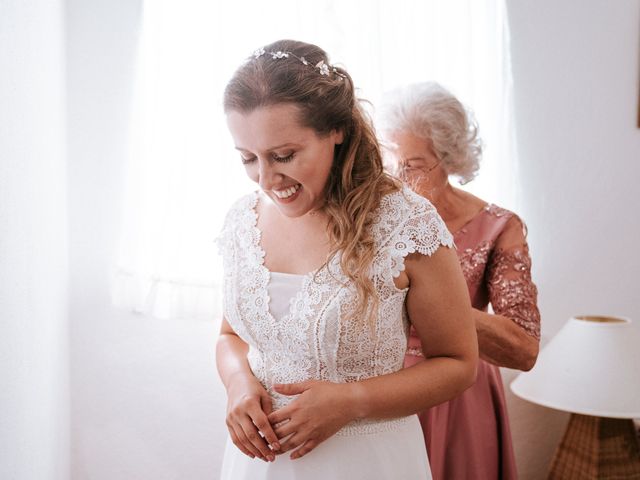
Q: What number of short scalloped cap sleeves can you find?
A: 2